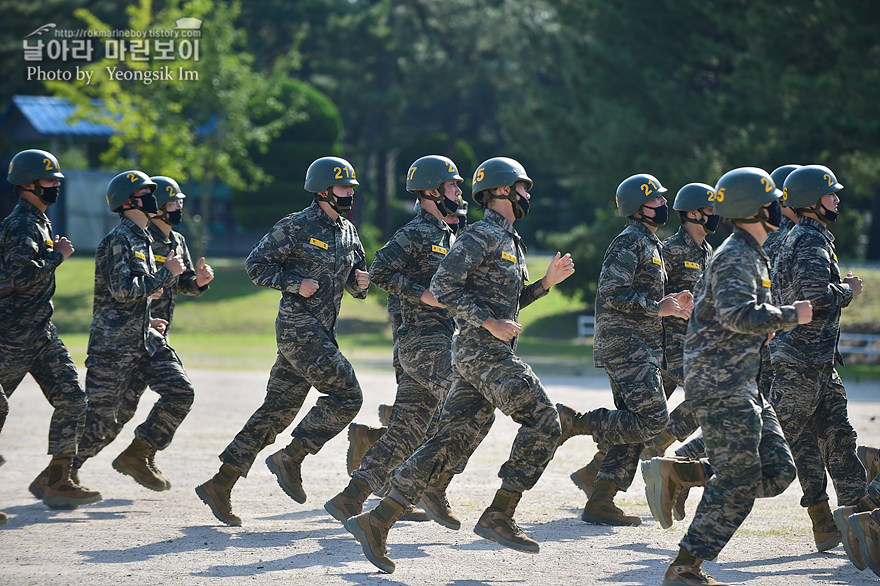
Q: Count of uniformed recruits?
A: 12